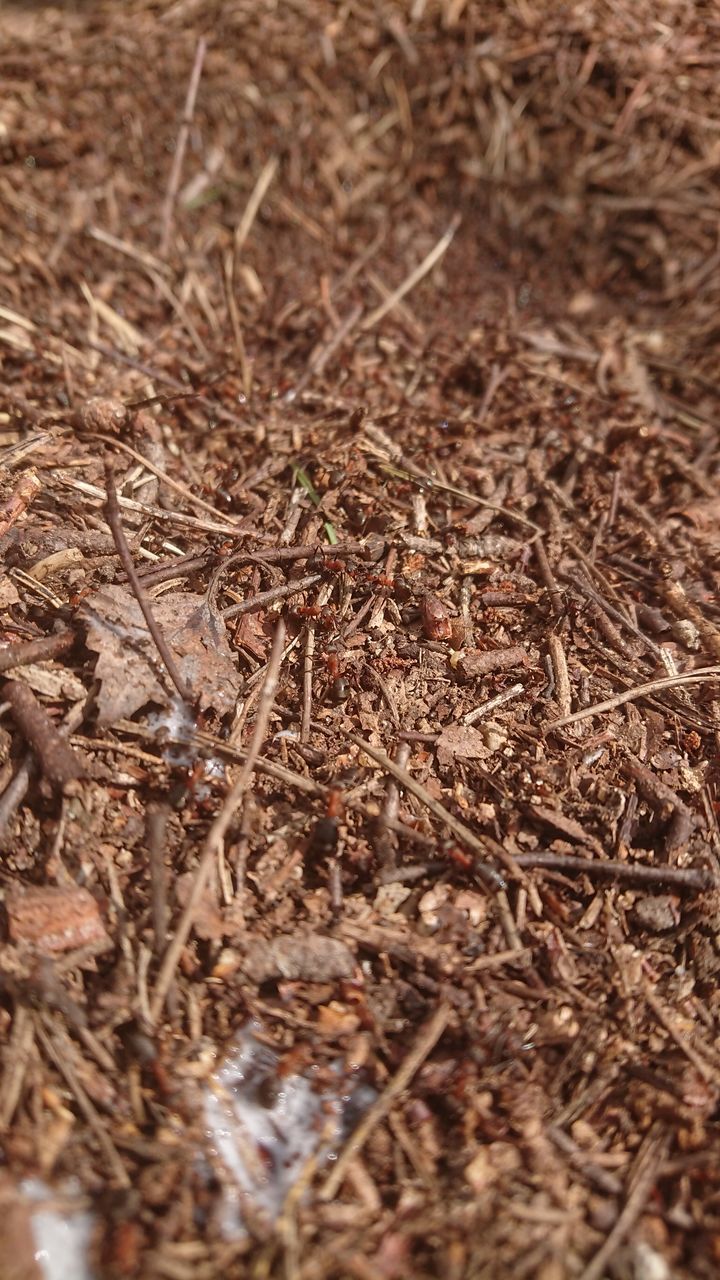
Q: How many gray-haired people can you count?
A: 0